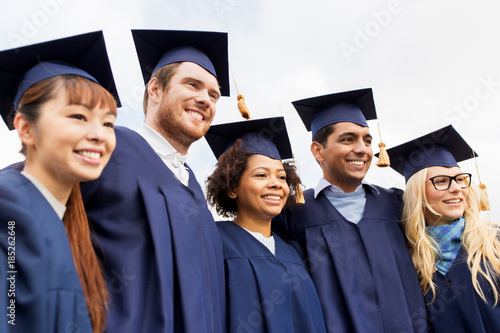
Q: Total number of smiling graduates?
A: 5